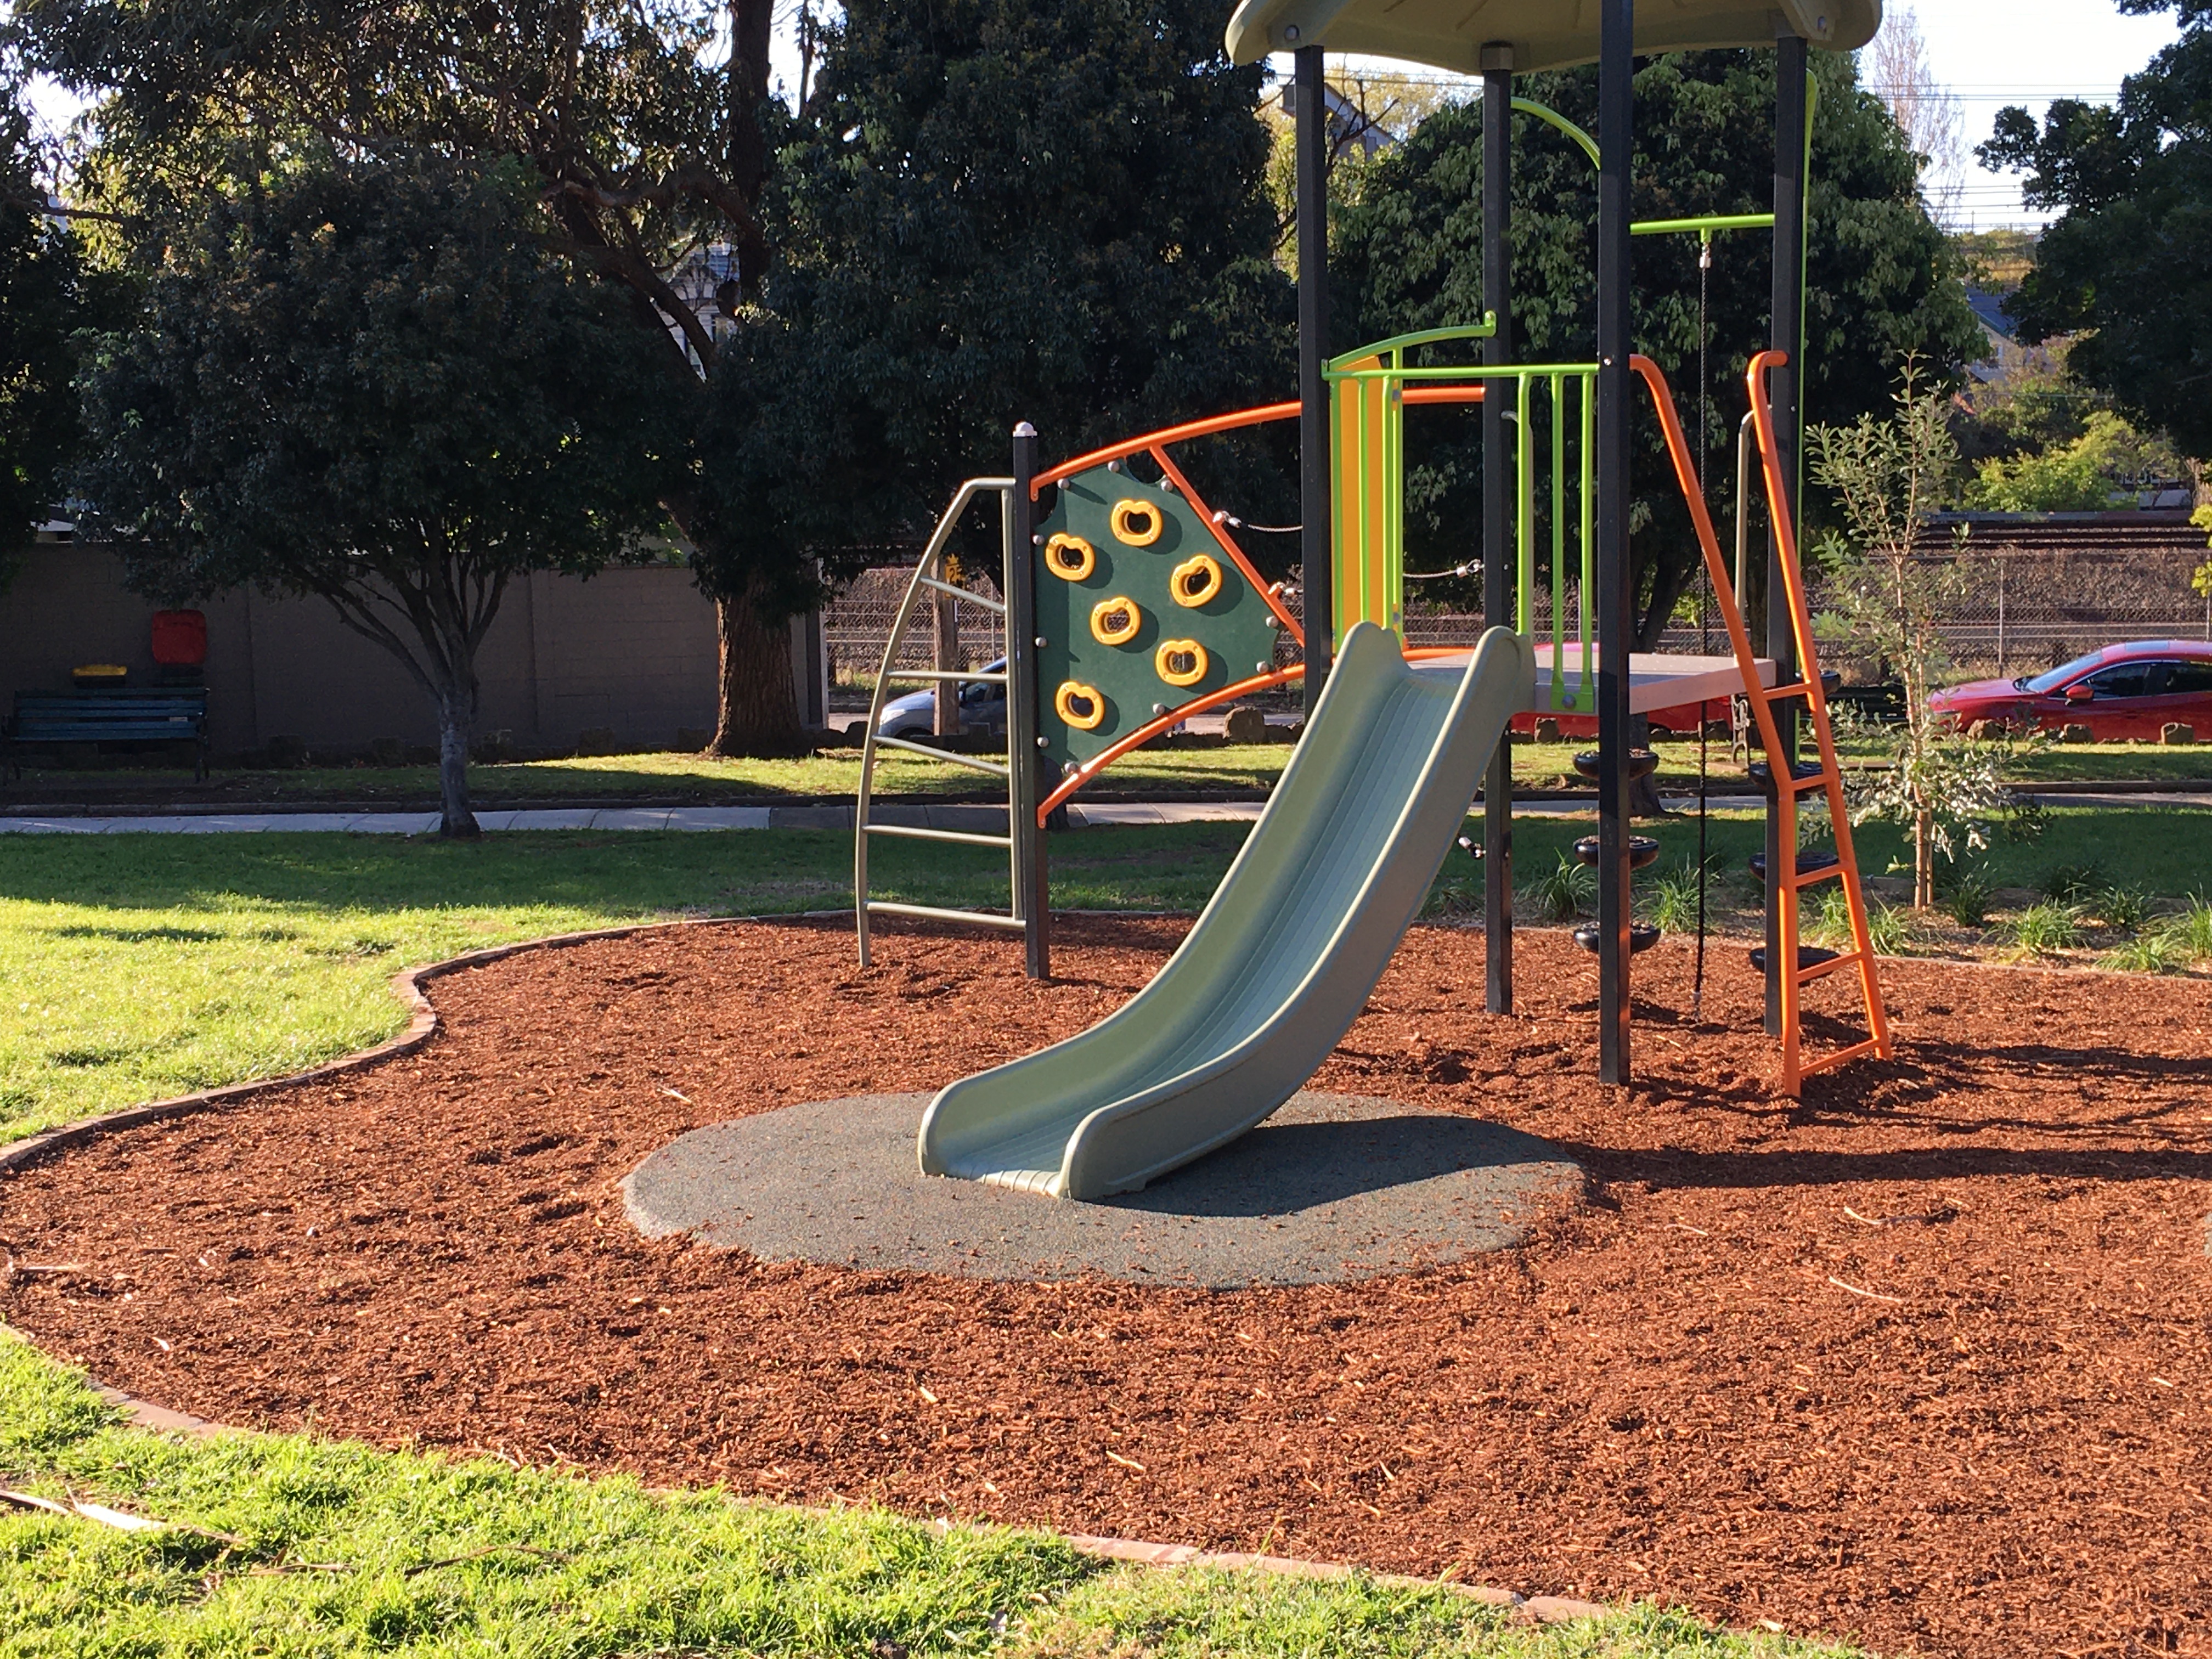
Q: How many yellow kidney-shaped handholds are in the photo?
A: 6